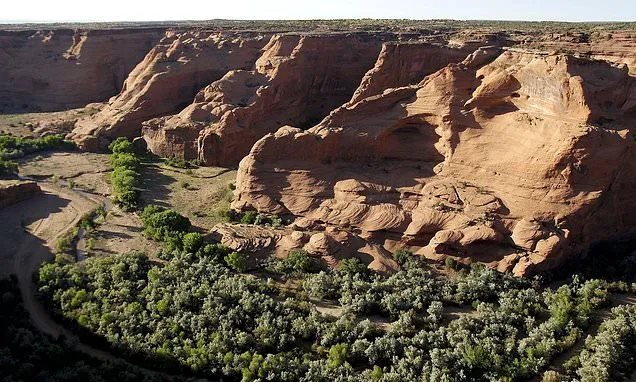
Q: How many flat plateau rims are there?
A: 1